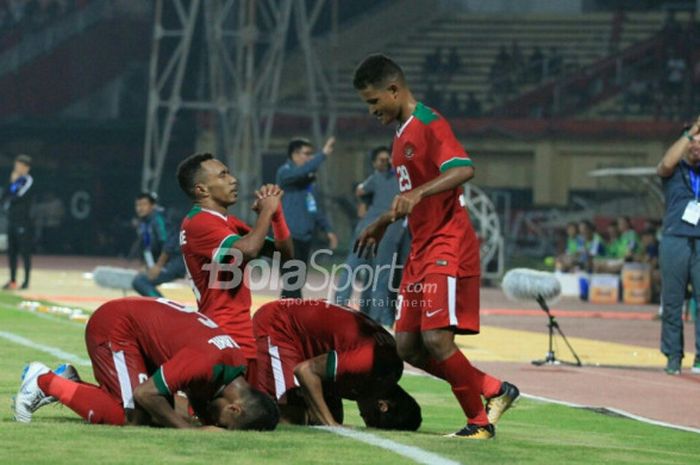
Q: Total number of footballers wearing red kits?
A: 4